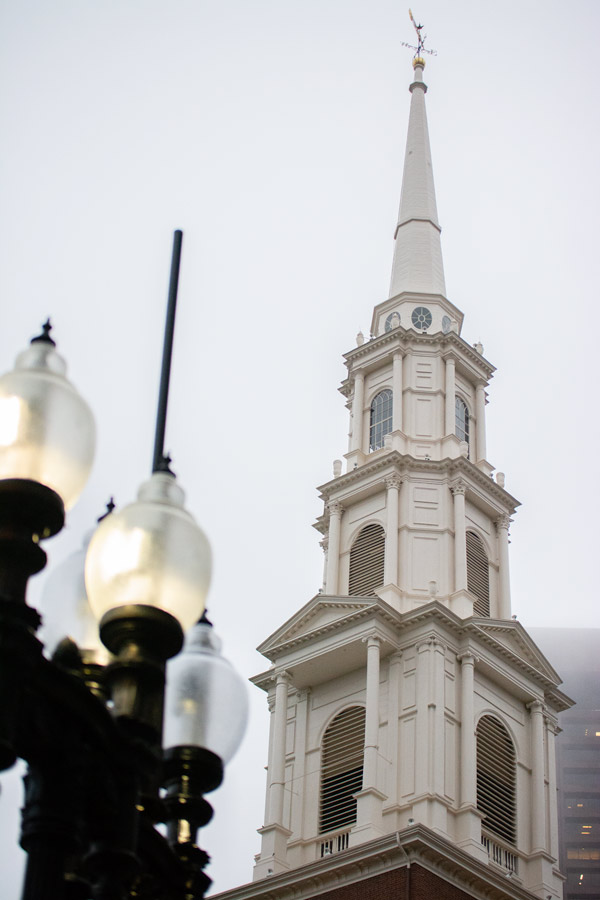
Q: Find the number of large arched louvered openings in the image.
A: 4